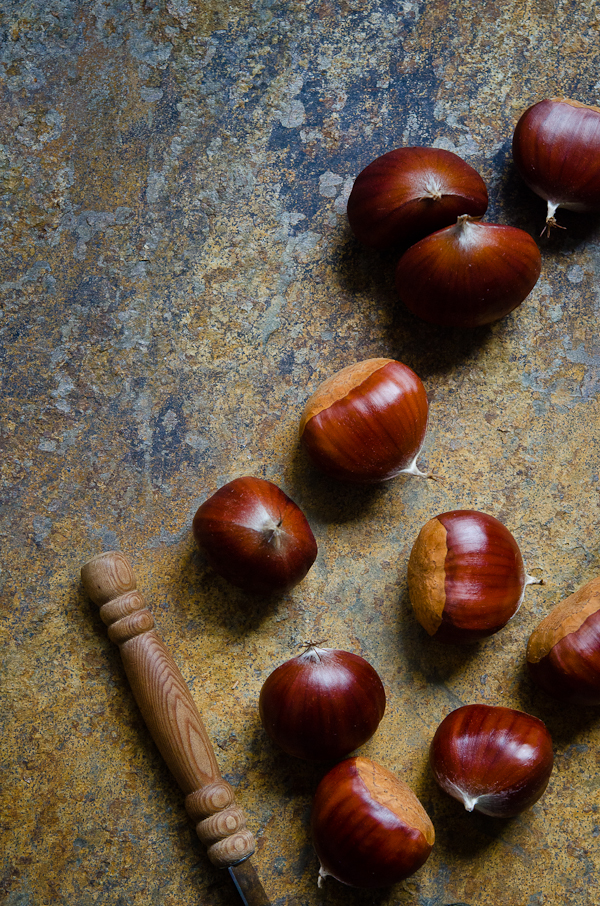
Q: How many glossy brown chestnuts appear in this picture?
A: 10